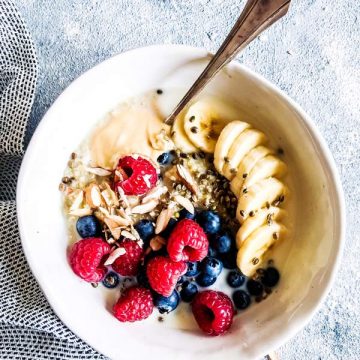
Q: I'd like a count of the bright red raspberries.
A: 7